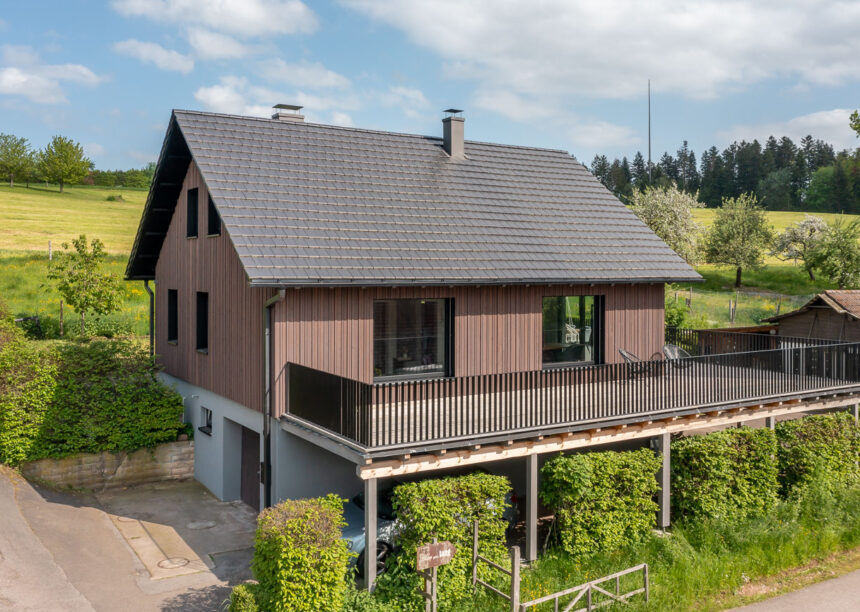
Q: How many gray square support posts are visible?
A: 5